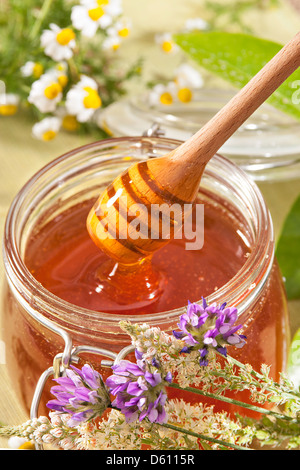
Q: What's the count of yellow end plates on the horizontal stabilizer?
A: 0